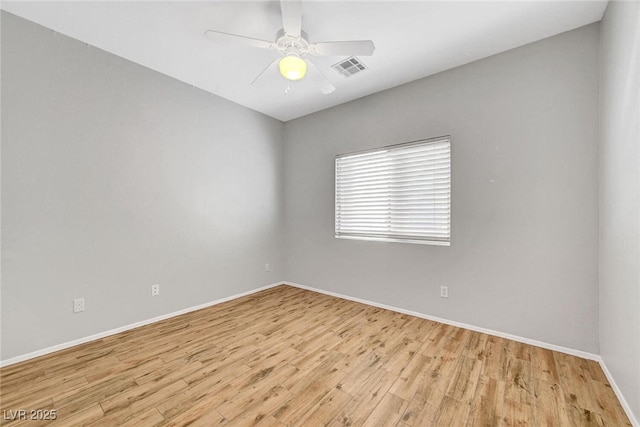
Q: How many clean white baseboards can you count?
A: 3